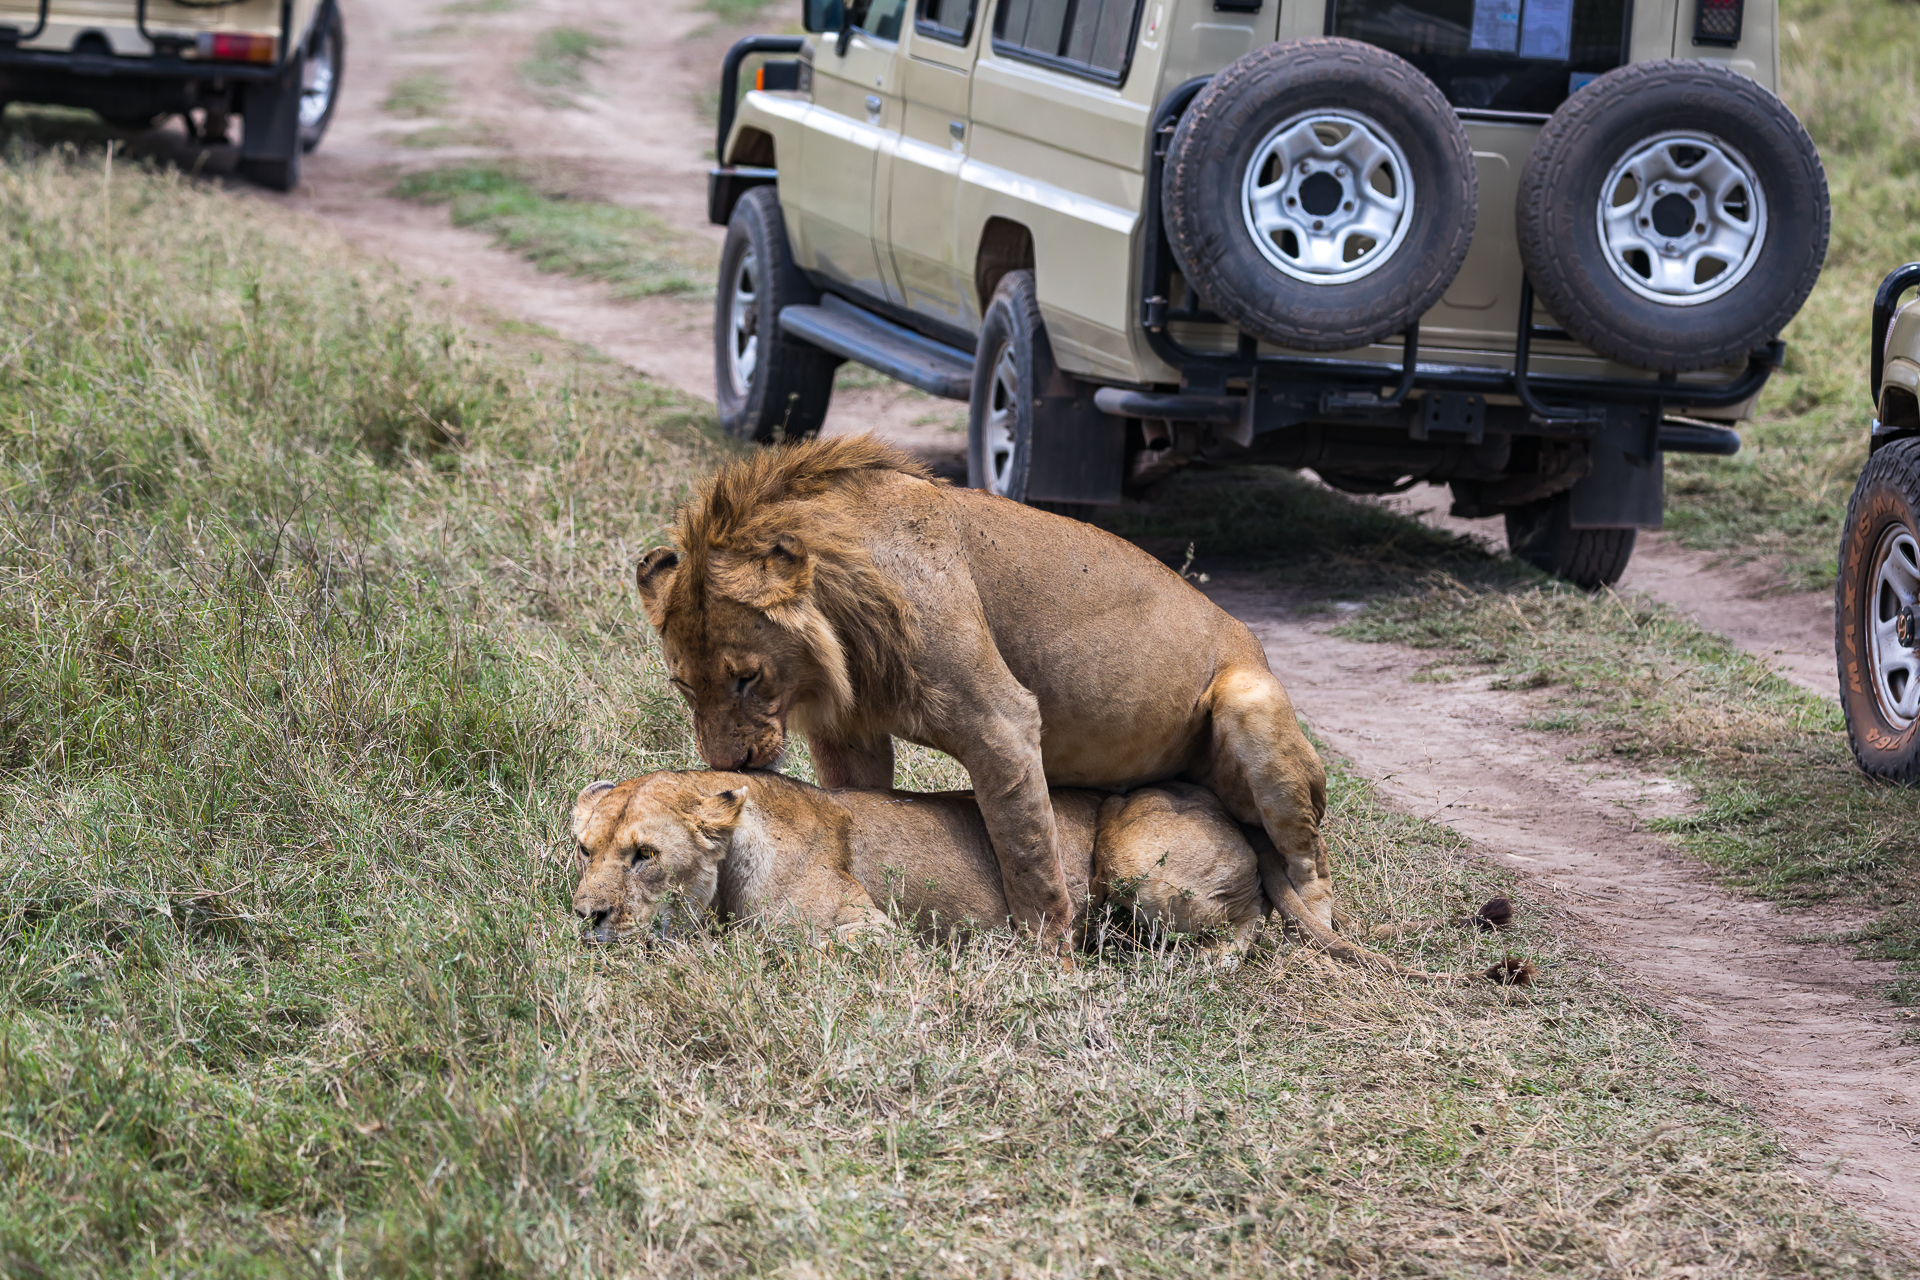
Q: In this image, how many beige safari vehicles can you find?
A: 3